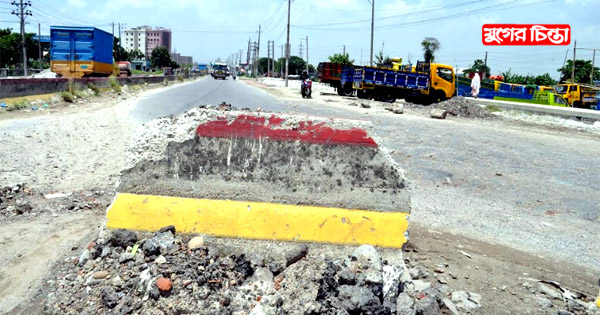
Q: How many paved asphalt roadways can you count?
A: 1